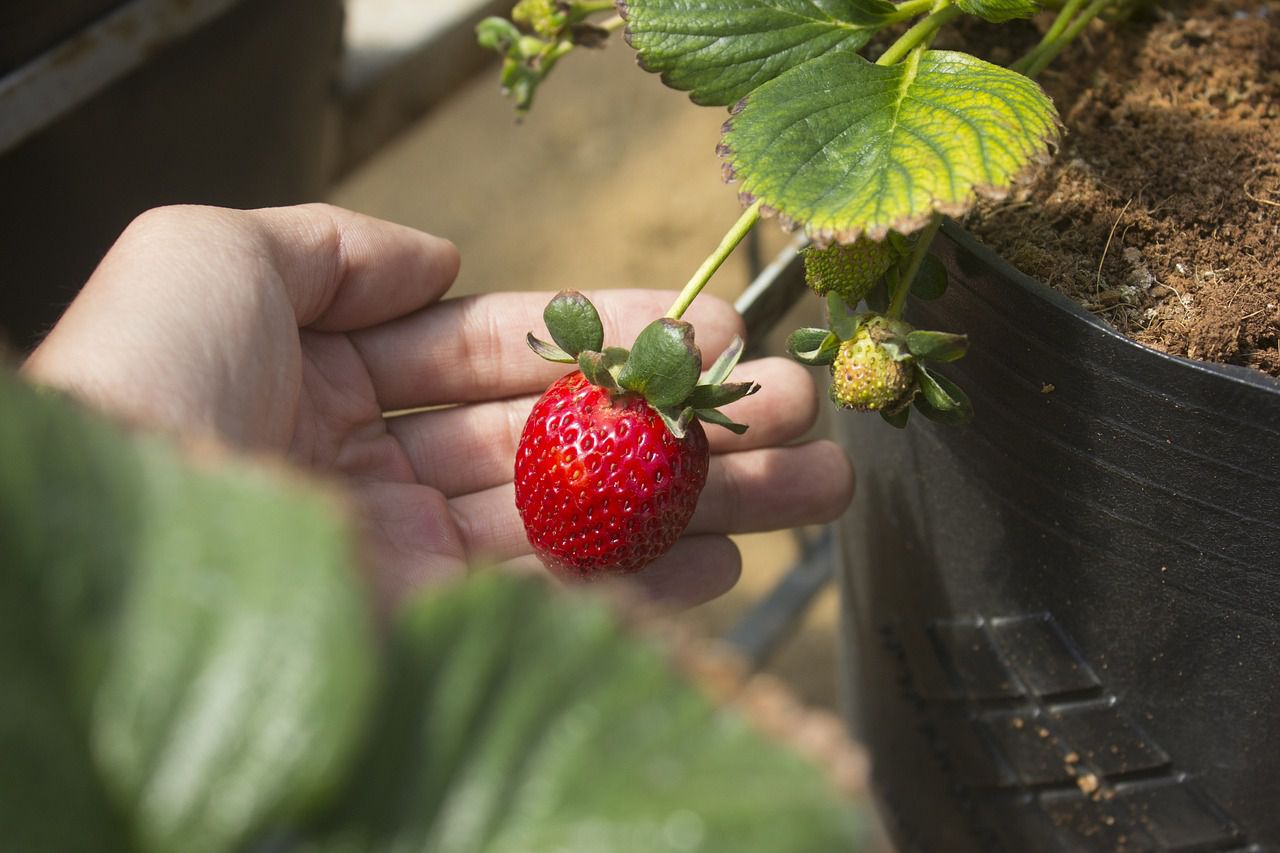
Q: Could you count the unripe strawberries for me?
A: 2